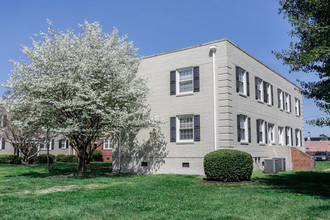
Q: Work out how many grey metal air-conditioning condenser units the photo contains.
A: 2